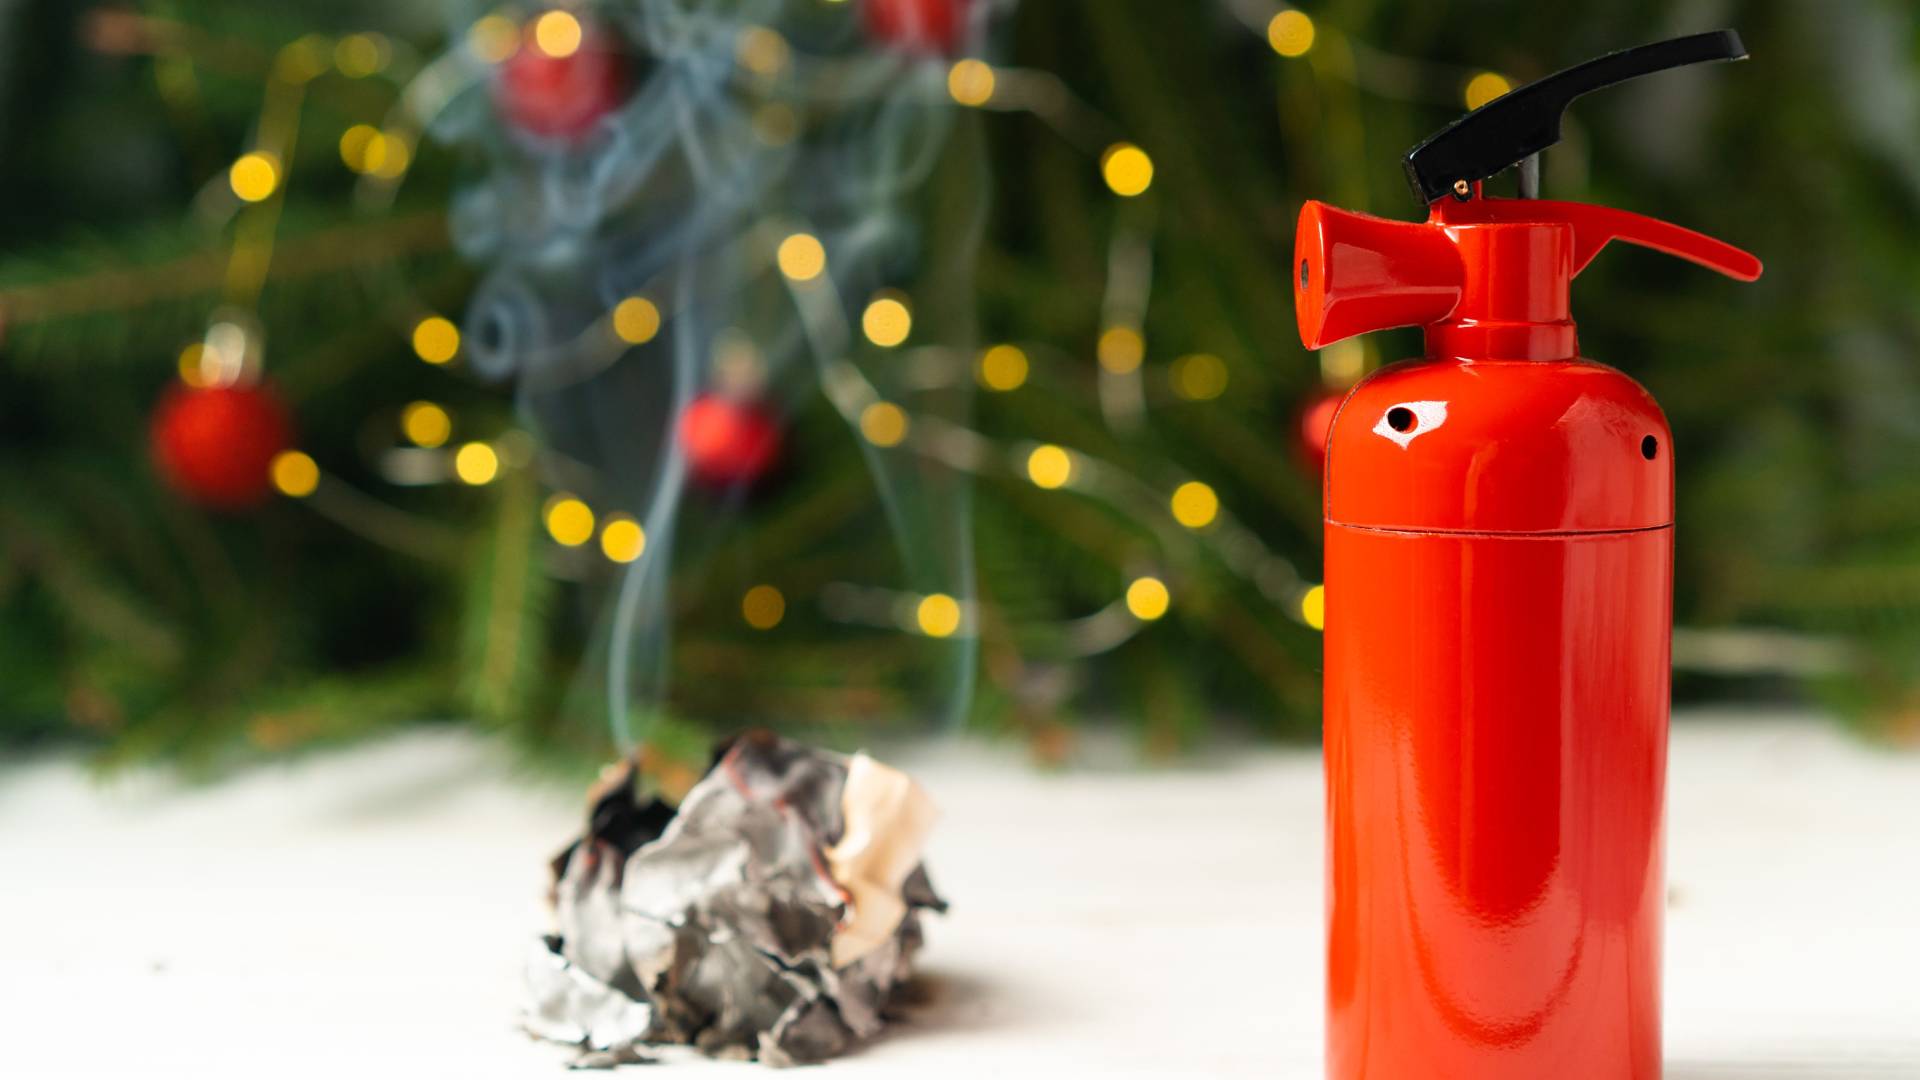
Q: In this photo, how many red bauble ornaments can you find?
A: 5